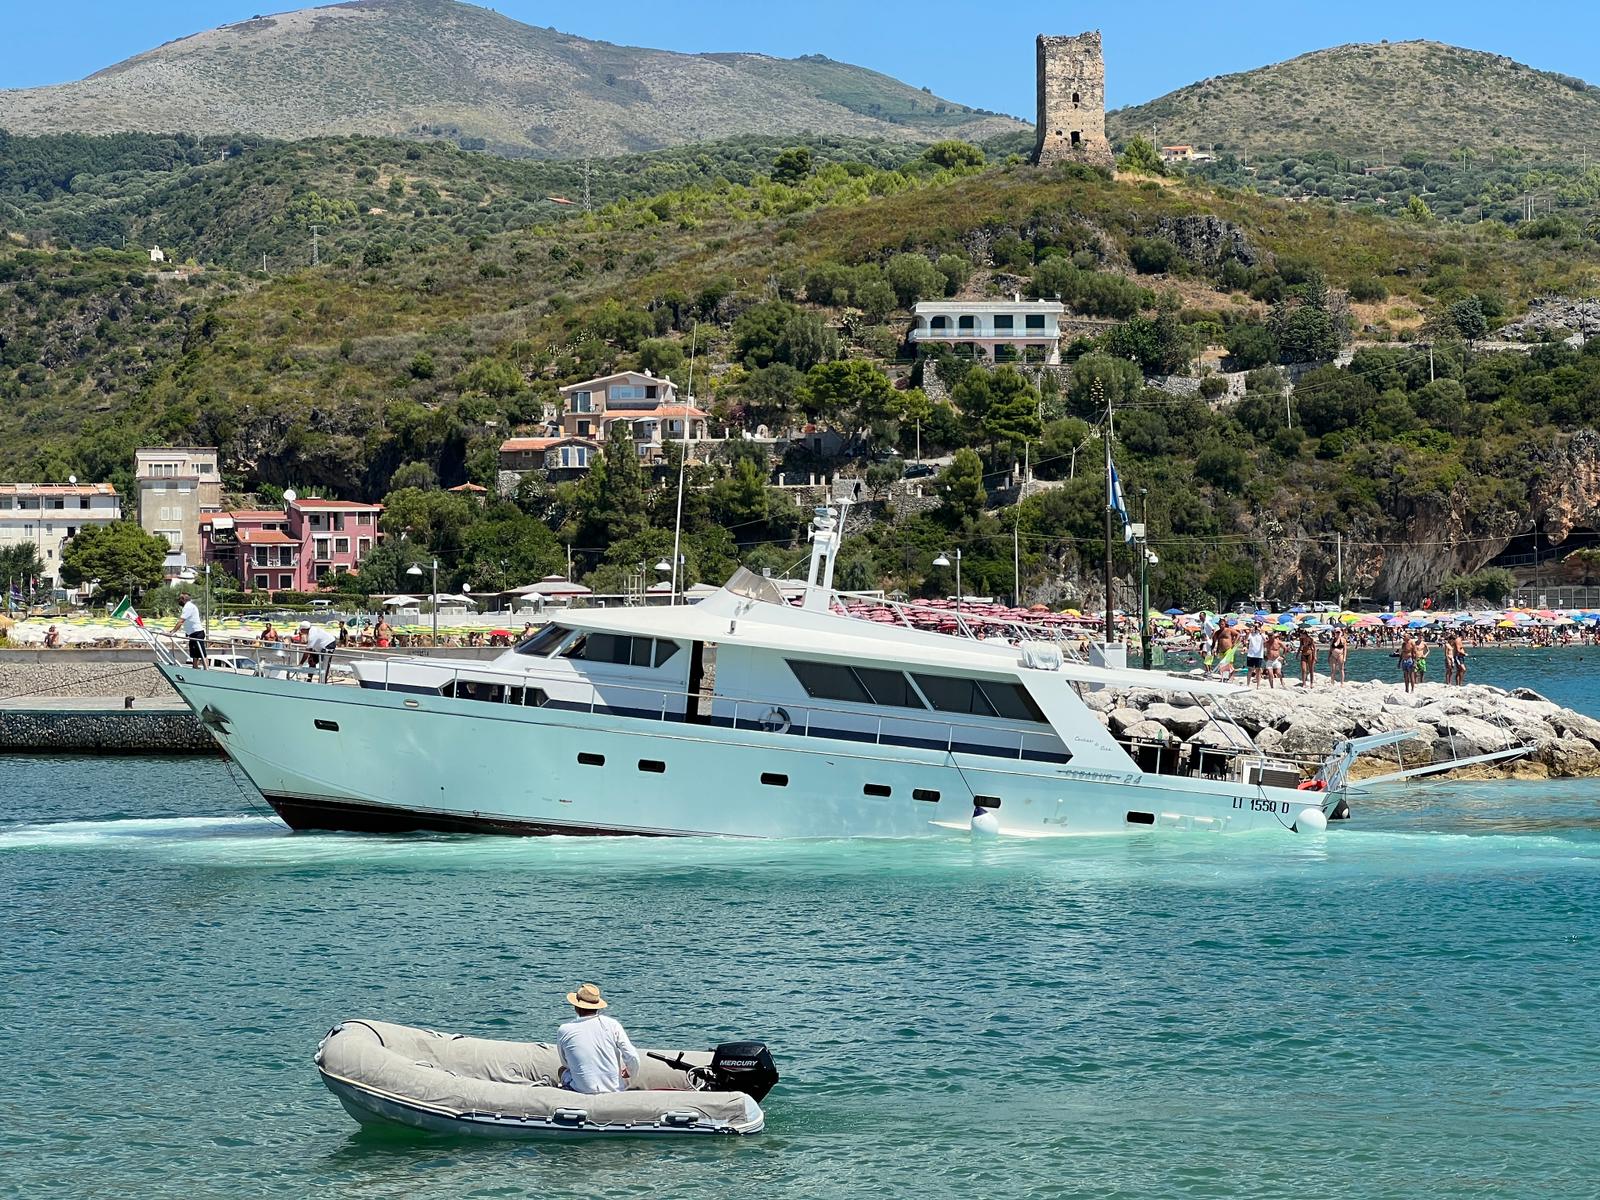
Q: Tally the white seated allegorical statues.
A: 0